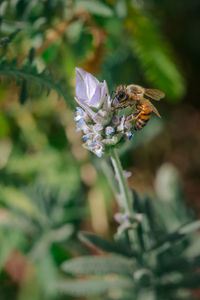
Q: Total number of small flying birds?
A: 0